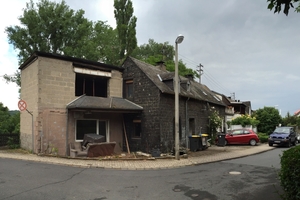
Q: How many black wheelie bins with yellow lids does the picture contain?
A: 2